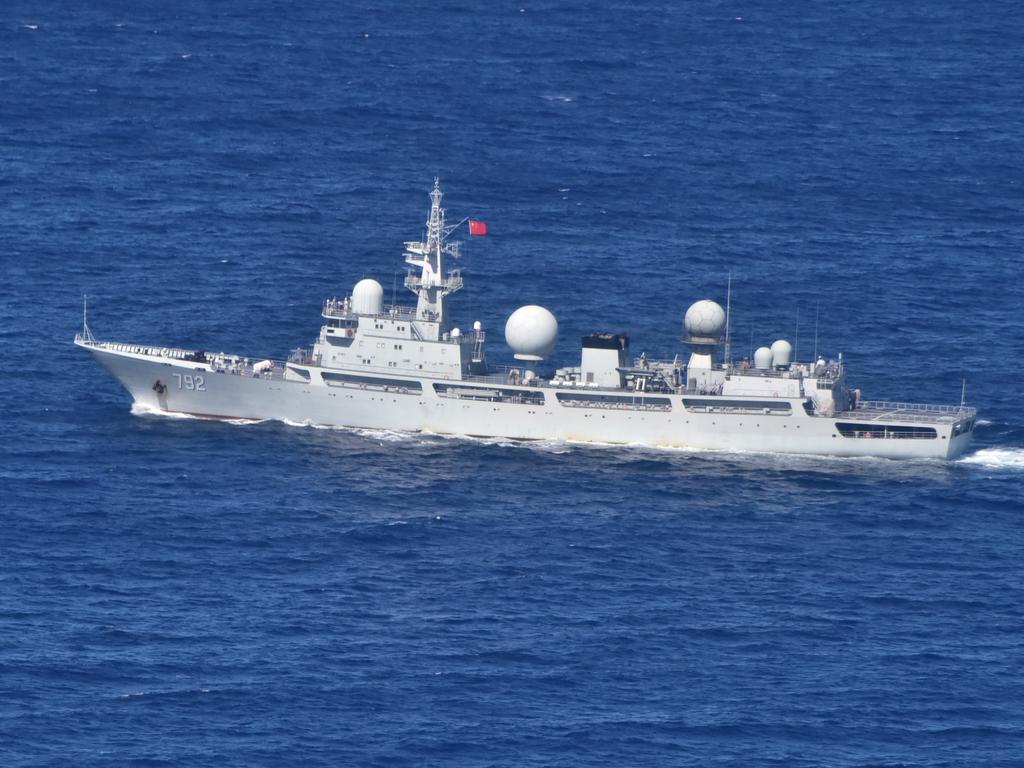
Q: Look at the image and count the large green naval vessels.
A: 0